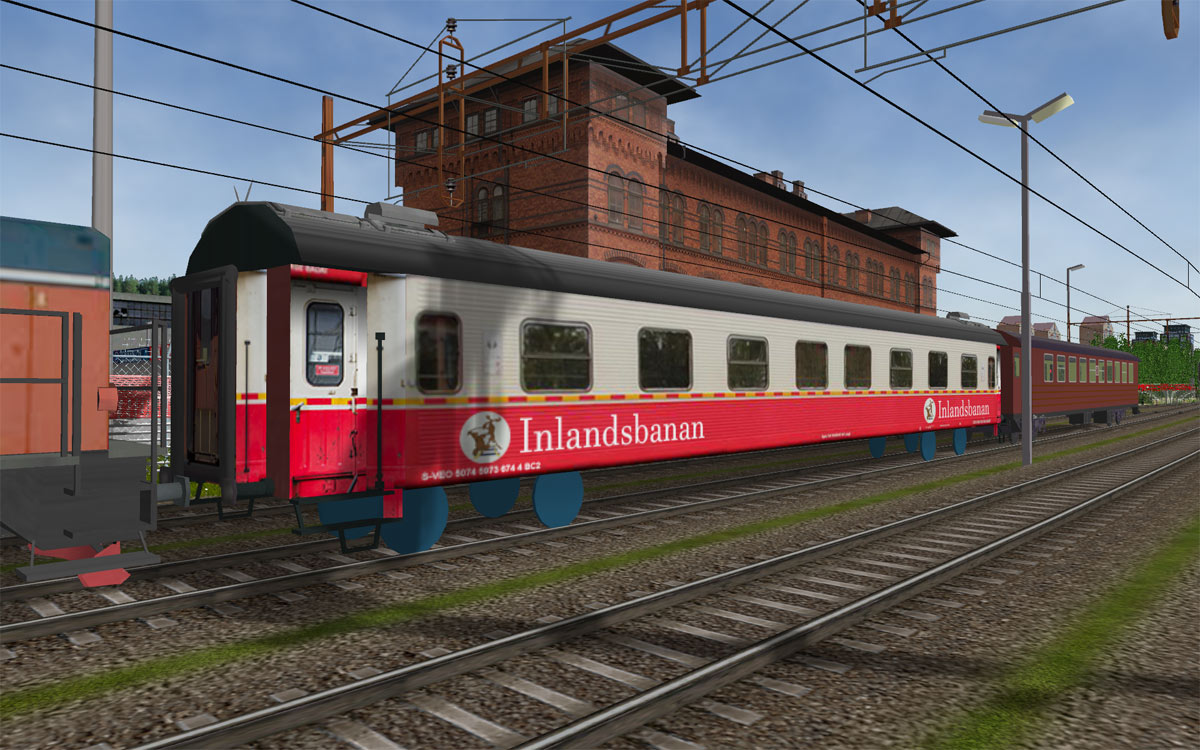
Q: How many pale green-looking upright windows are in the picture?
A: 11